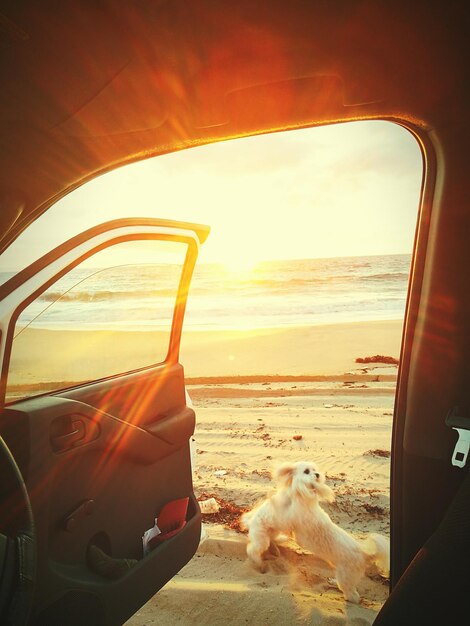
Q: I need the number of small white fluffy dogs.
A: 2